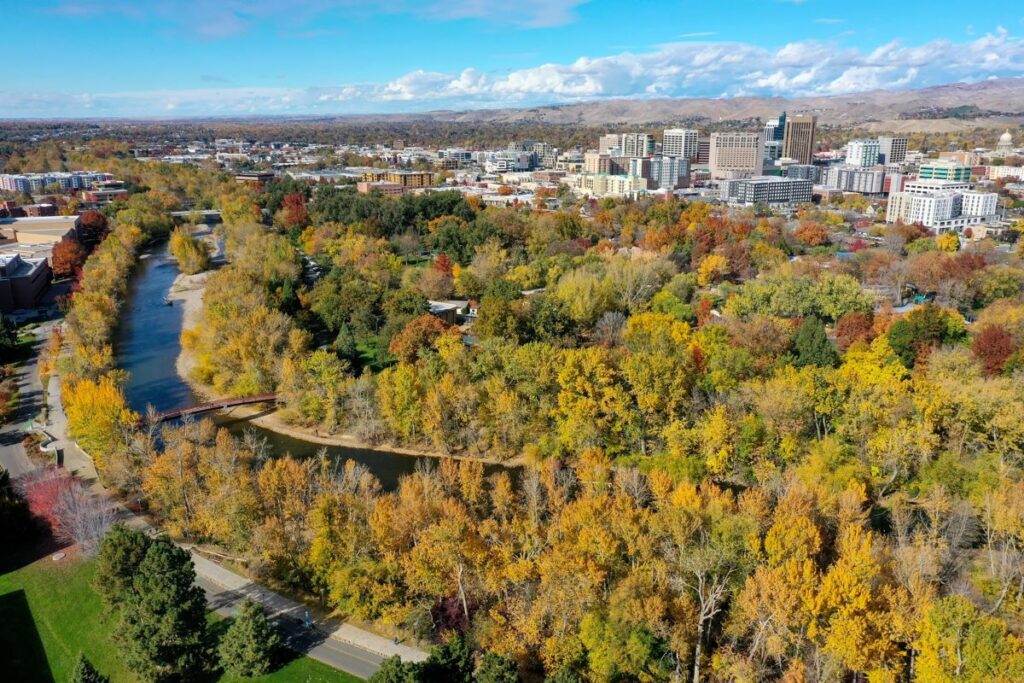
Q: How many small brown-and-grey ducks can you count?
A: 0